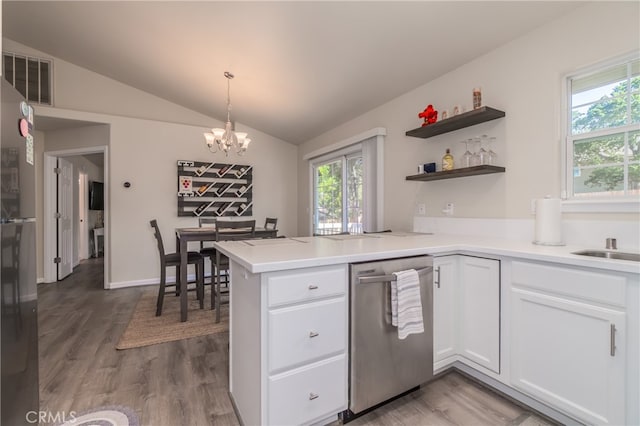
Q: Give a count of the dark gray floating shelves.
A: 2